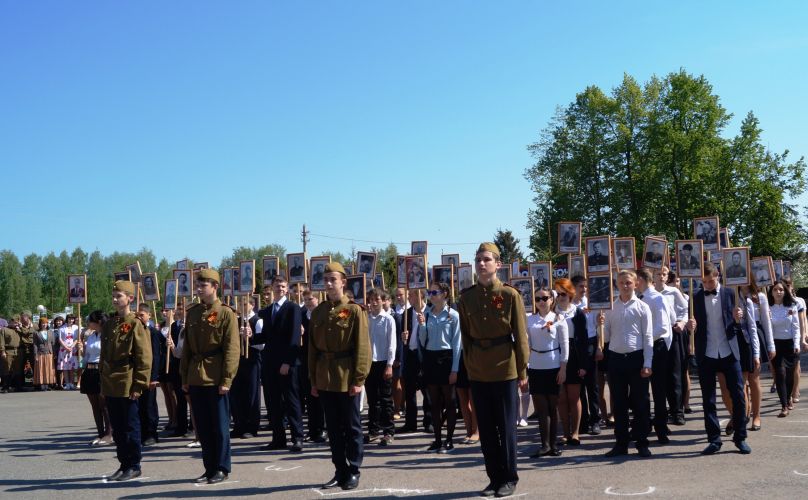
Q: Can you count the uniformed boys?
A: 4